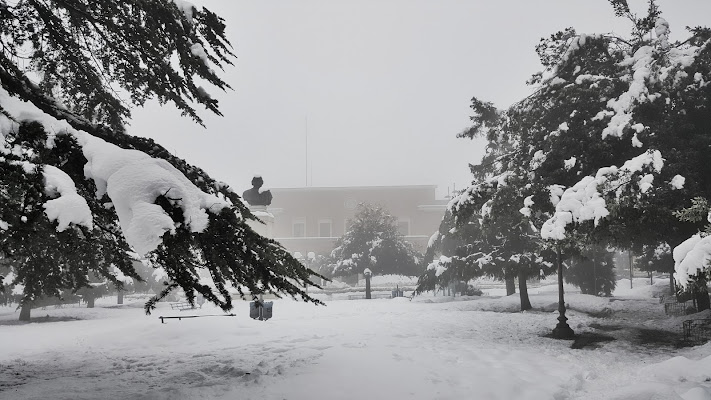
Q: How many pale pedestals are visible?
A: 1